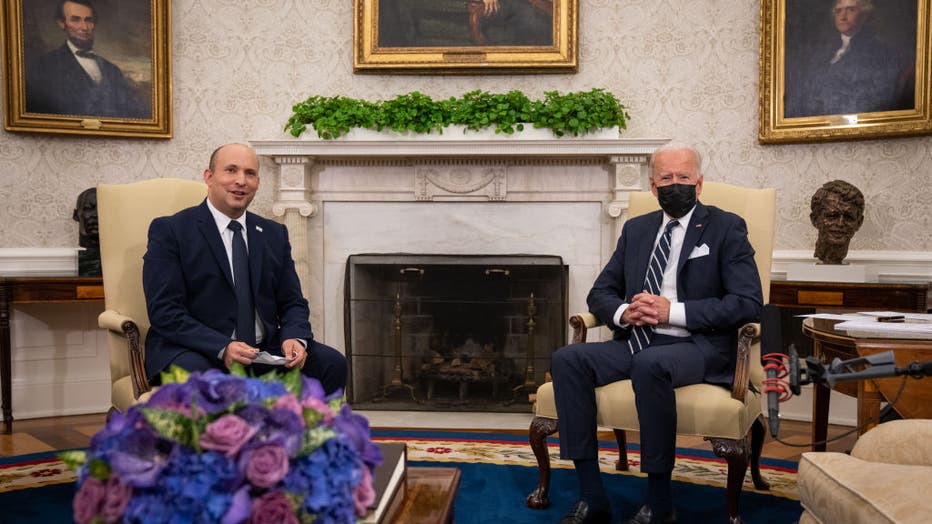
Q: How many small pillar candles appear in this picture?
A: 0